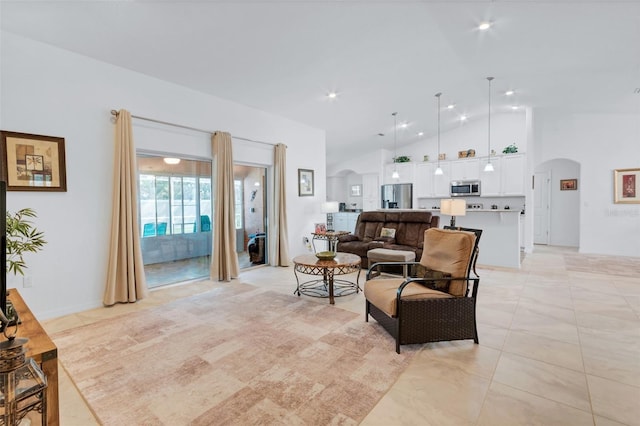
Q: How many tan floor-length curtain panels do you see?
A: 3